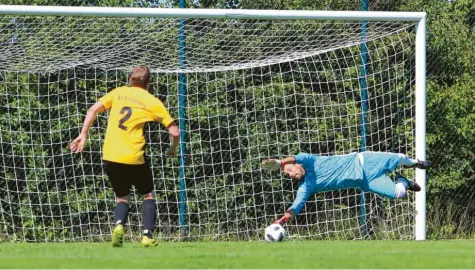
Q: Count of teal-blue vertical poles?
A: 2